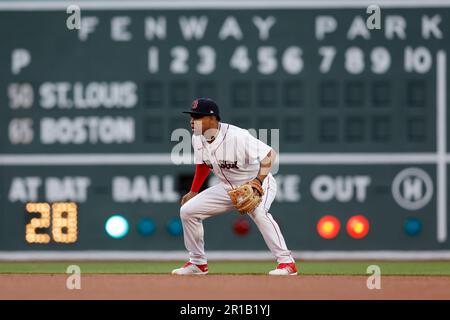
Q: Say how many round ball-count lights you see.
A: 3